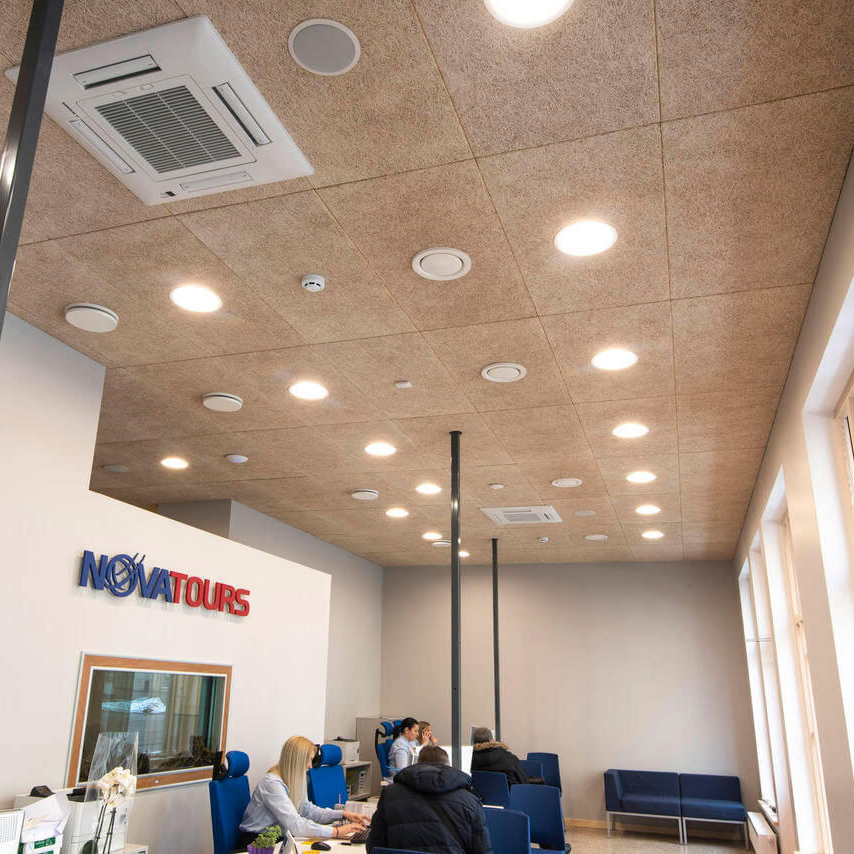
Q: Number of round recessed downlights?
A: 15